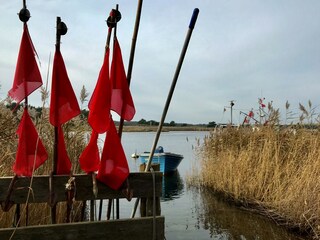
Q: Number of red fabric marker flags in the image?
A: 8